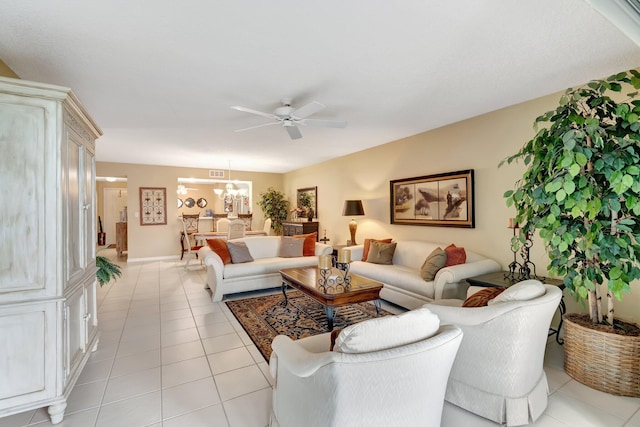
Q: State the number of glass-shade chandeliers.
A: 1